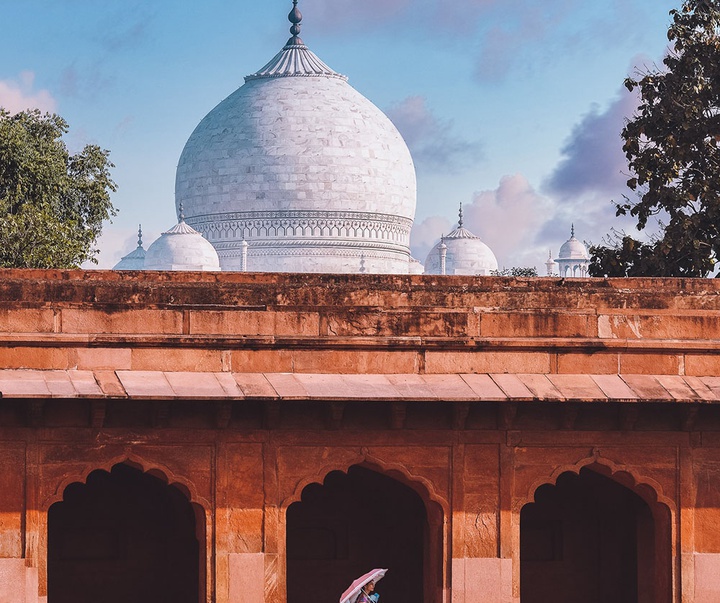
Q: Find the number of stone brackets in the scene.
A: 12